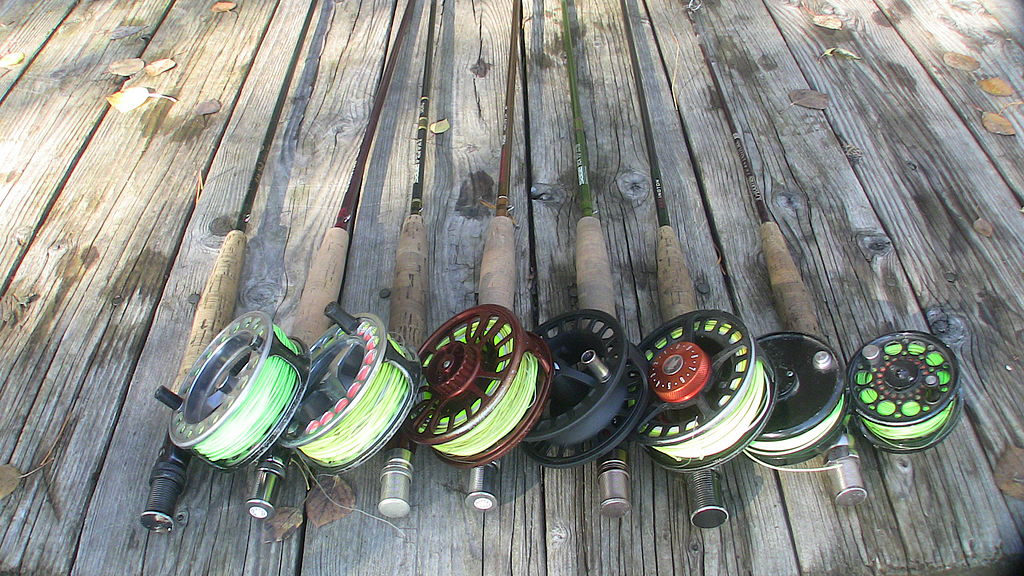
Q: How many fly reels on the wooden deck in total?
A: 7